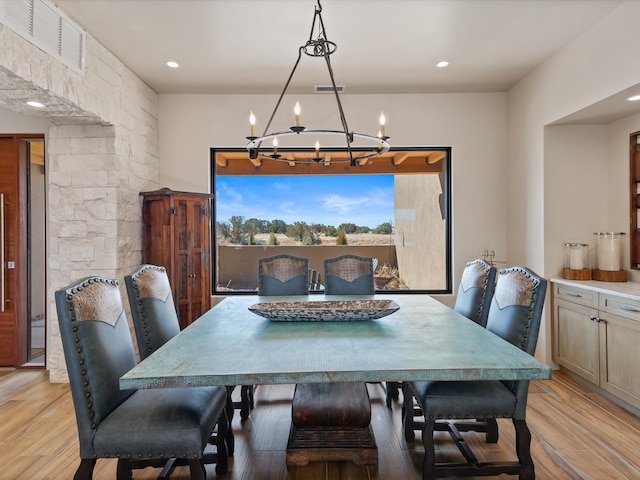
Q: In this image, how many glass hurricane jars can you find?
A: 2